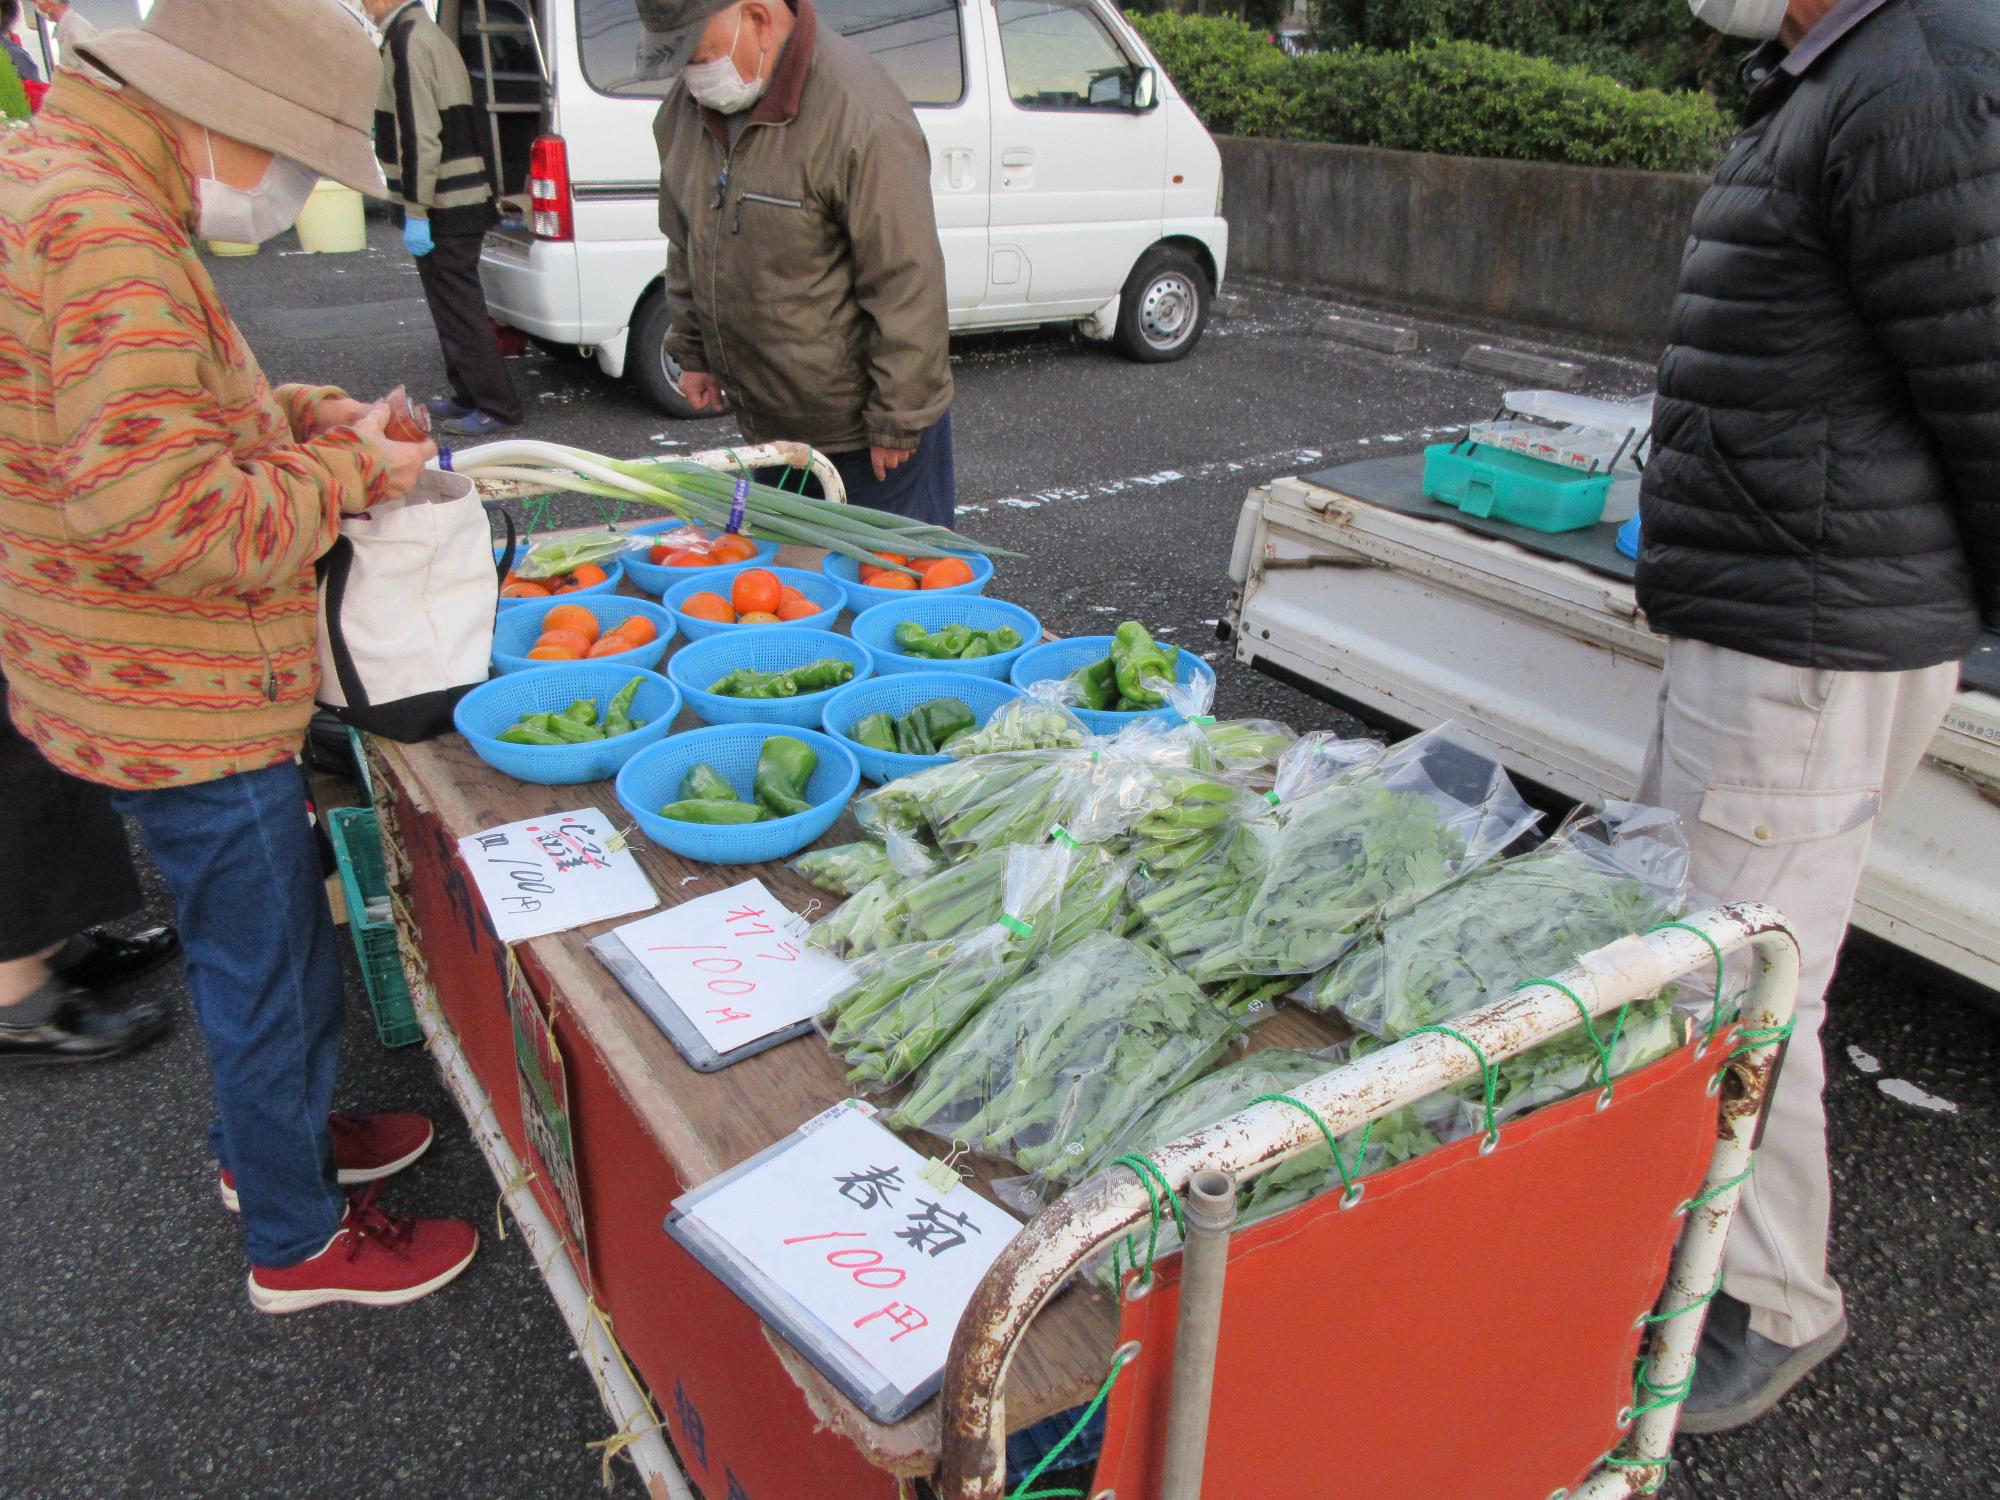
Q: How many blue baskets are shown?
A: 11